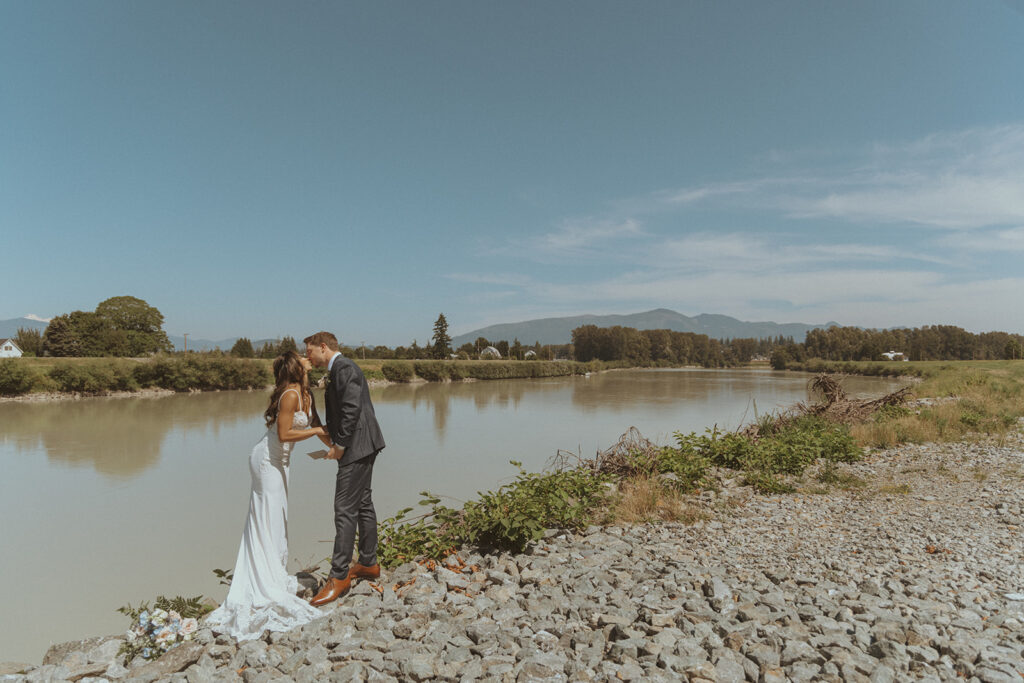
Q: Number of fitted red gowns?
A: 0